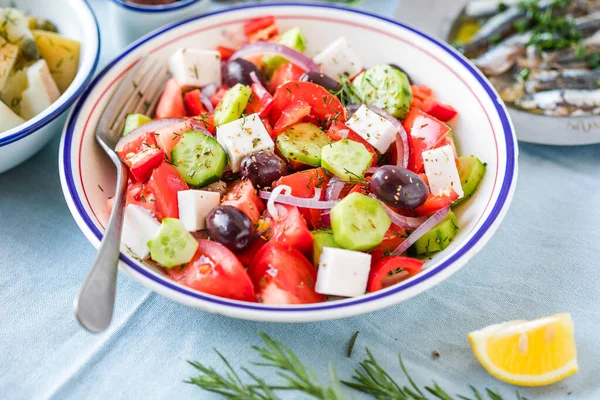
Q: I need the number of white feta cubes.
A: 8